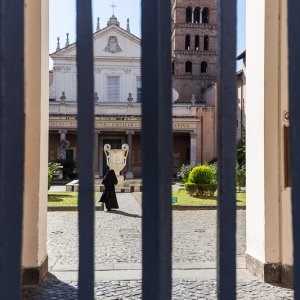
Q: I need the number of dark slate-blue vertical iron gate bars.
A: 5